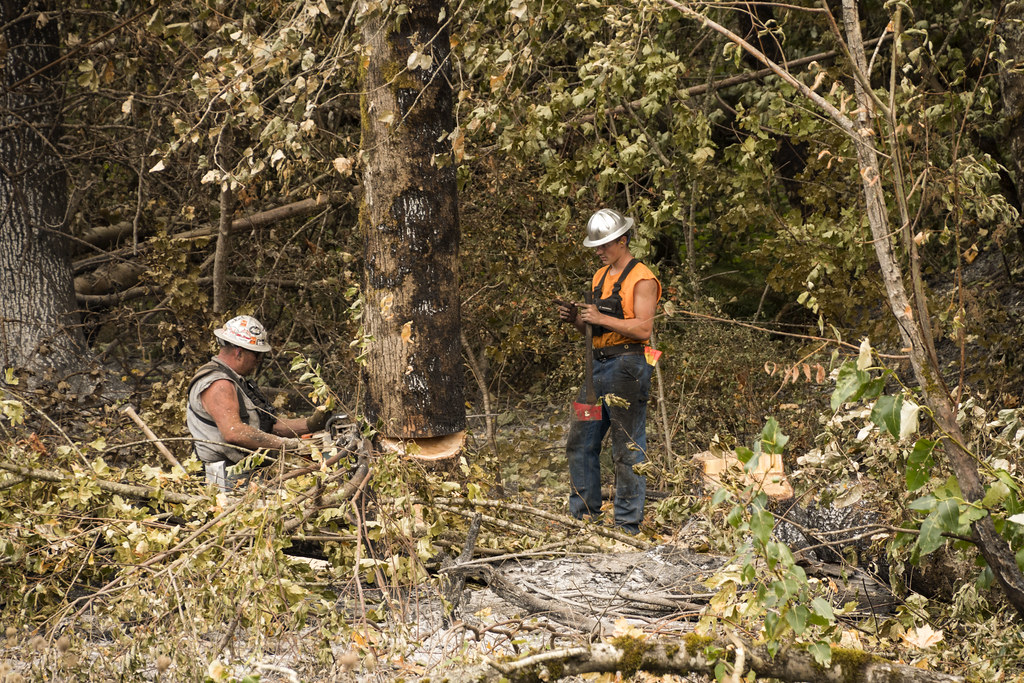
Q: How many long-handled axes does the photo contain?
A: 2